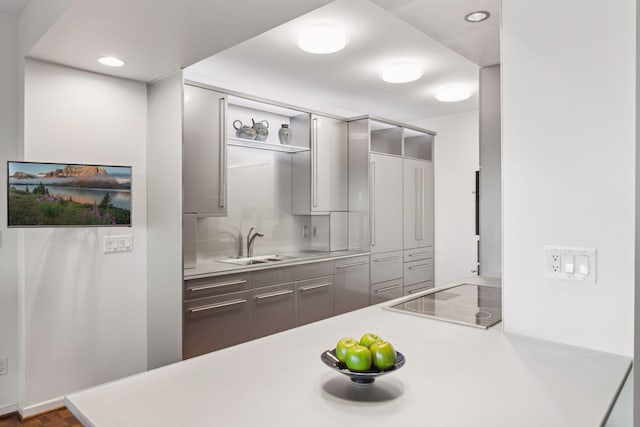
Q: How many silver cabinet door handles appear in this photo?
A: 15